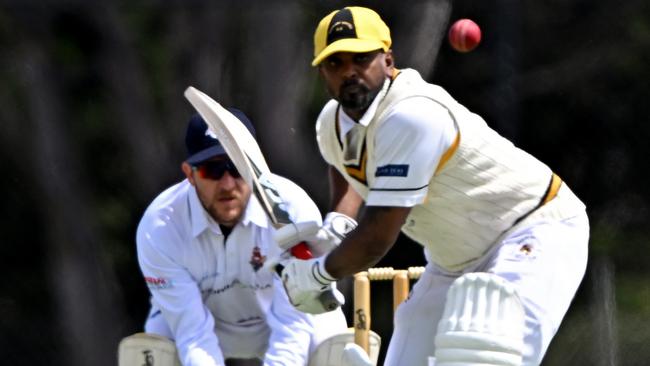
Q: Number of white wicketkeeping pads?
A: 2